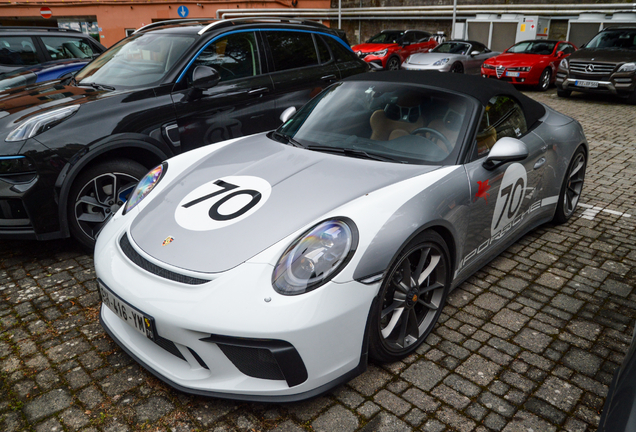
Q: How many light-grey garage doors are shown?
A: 0